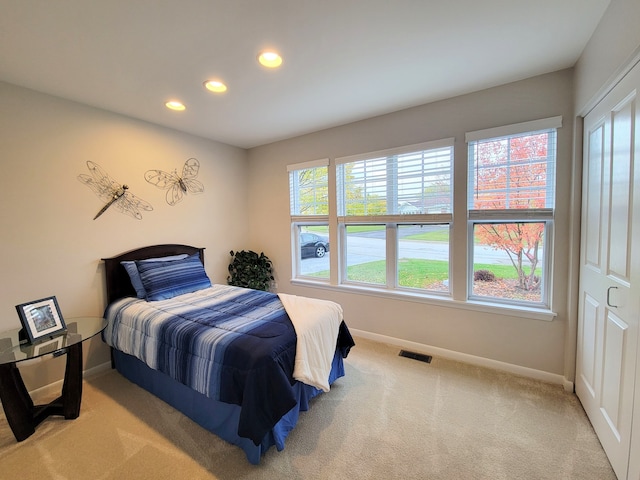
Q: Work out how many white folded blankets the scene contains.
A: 1